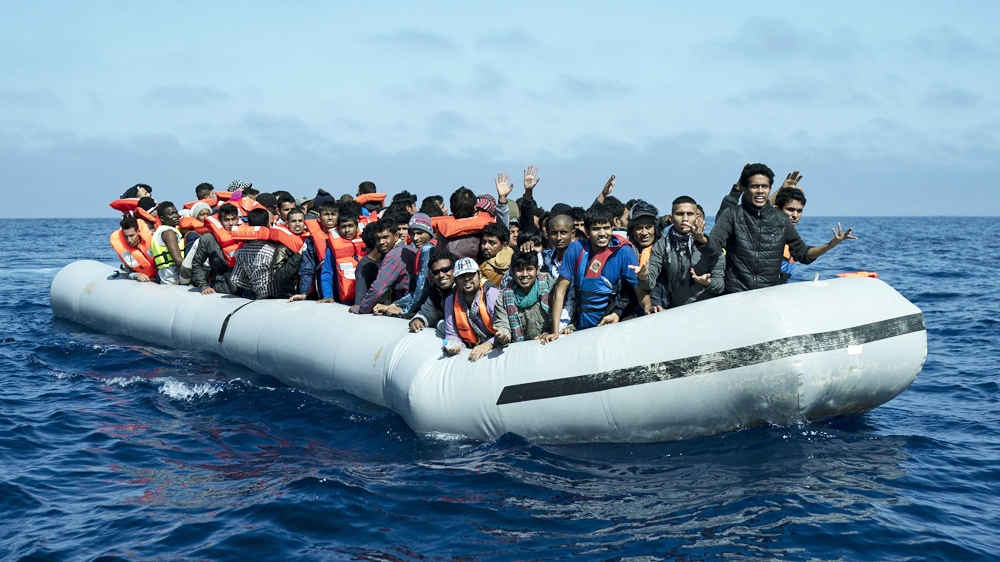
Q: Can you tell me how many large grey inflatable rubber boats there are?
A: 1